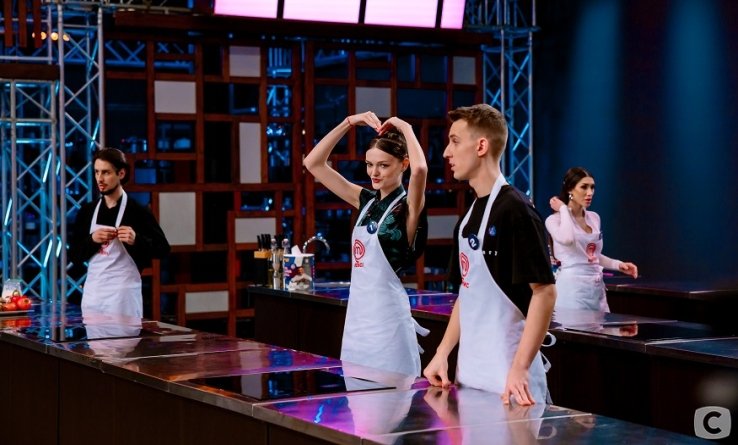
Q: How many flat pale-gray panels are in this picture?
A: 9